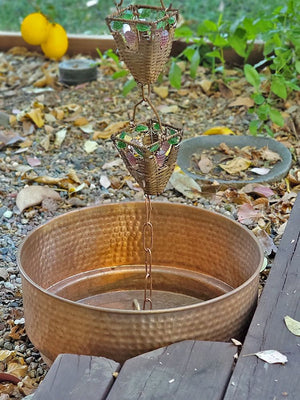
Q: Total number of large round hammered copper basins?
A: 1